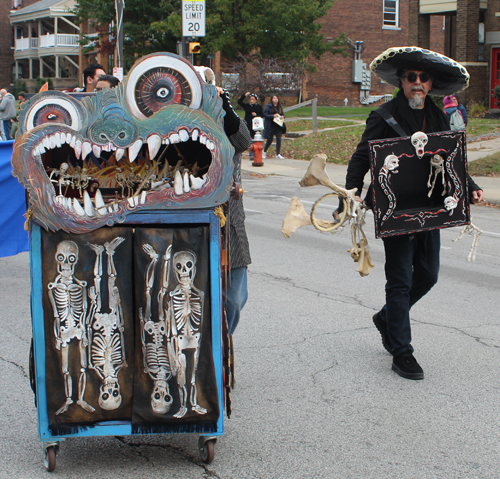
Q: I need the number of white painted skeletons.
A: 4